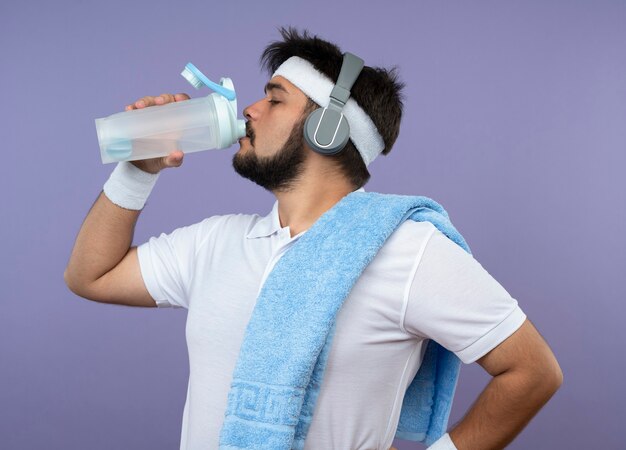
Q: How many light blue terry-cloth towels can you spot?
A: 1